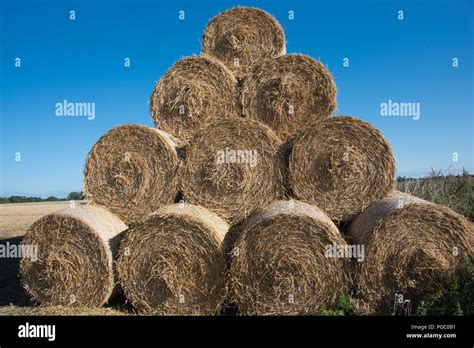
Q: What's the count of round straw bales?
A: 10